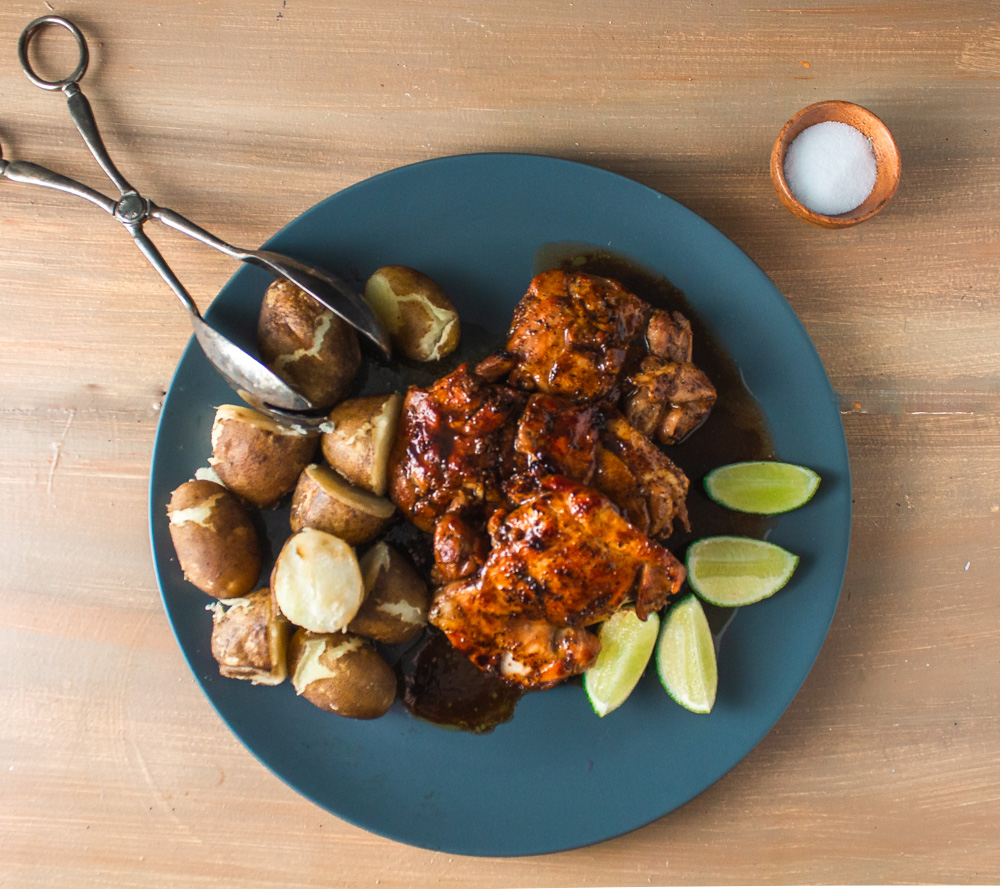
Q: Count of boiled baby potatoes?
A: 10